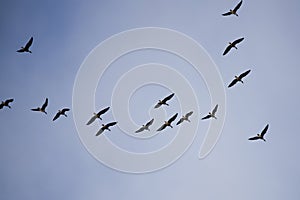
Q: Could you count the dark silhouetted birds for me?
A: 15